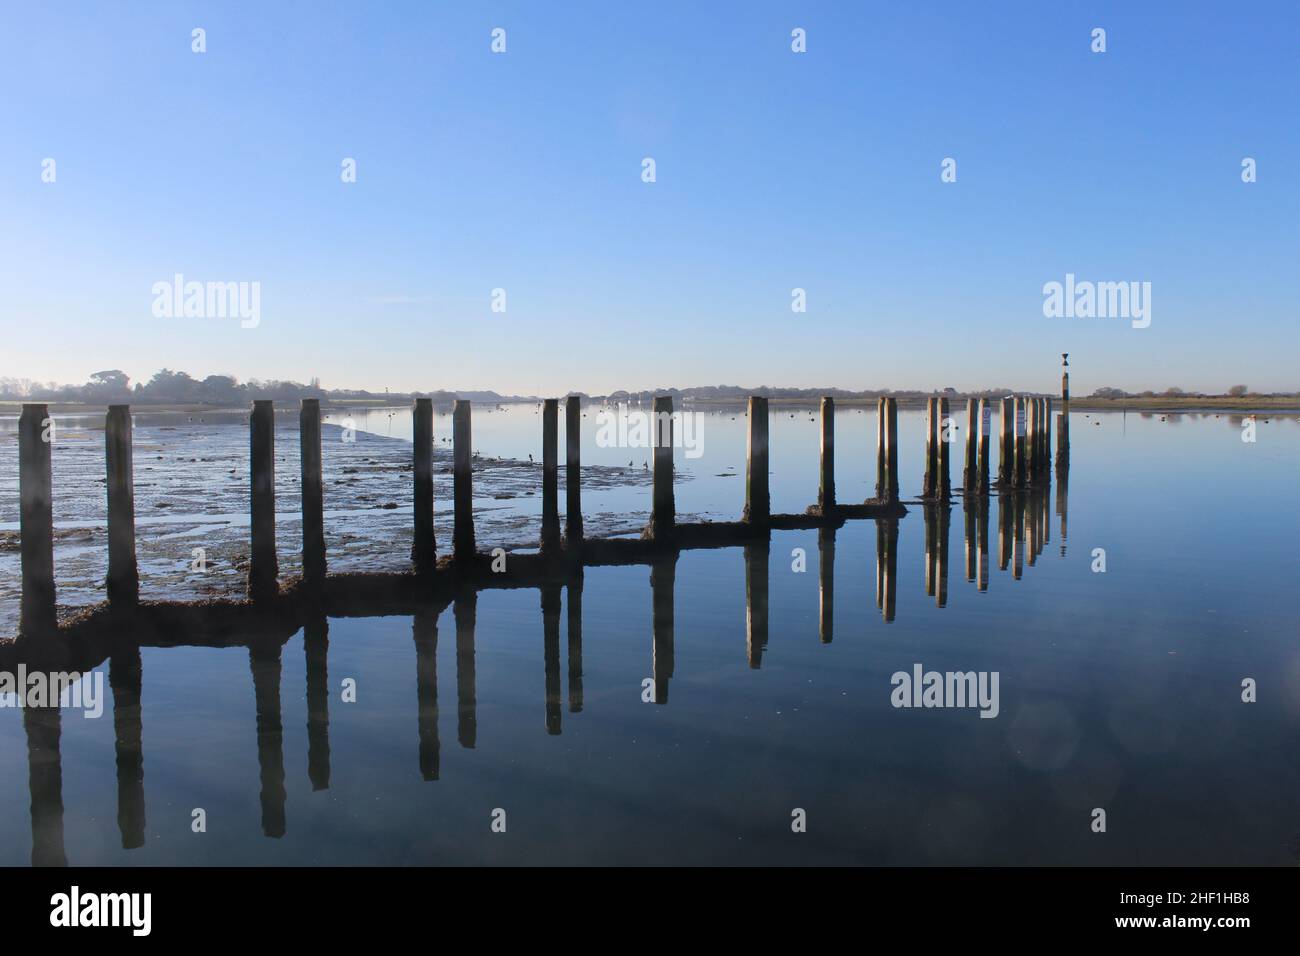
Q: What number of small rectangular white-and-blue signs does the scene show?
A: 2